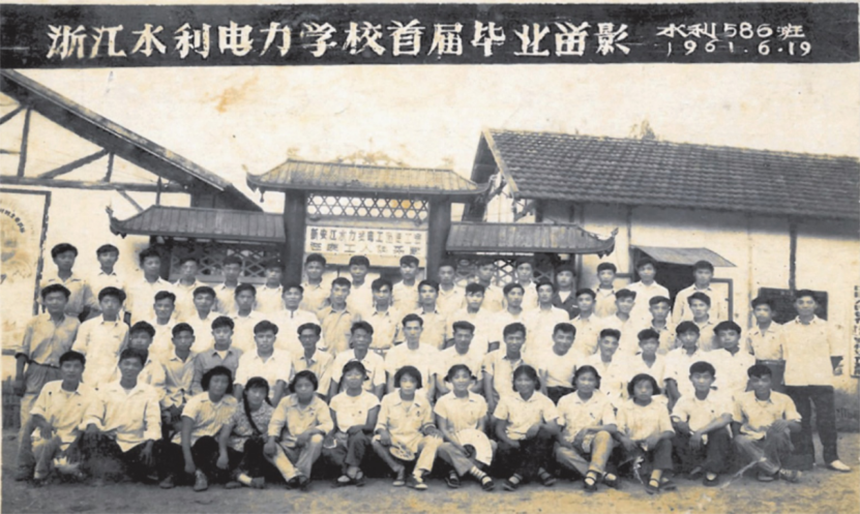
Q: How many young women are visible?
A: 9